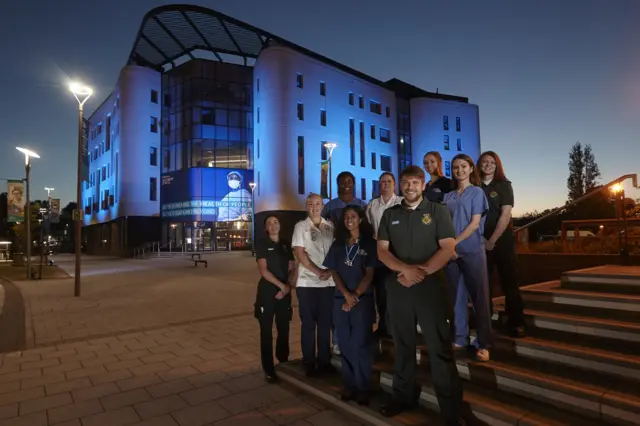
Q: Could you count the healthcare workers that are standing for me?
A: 9